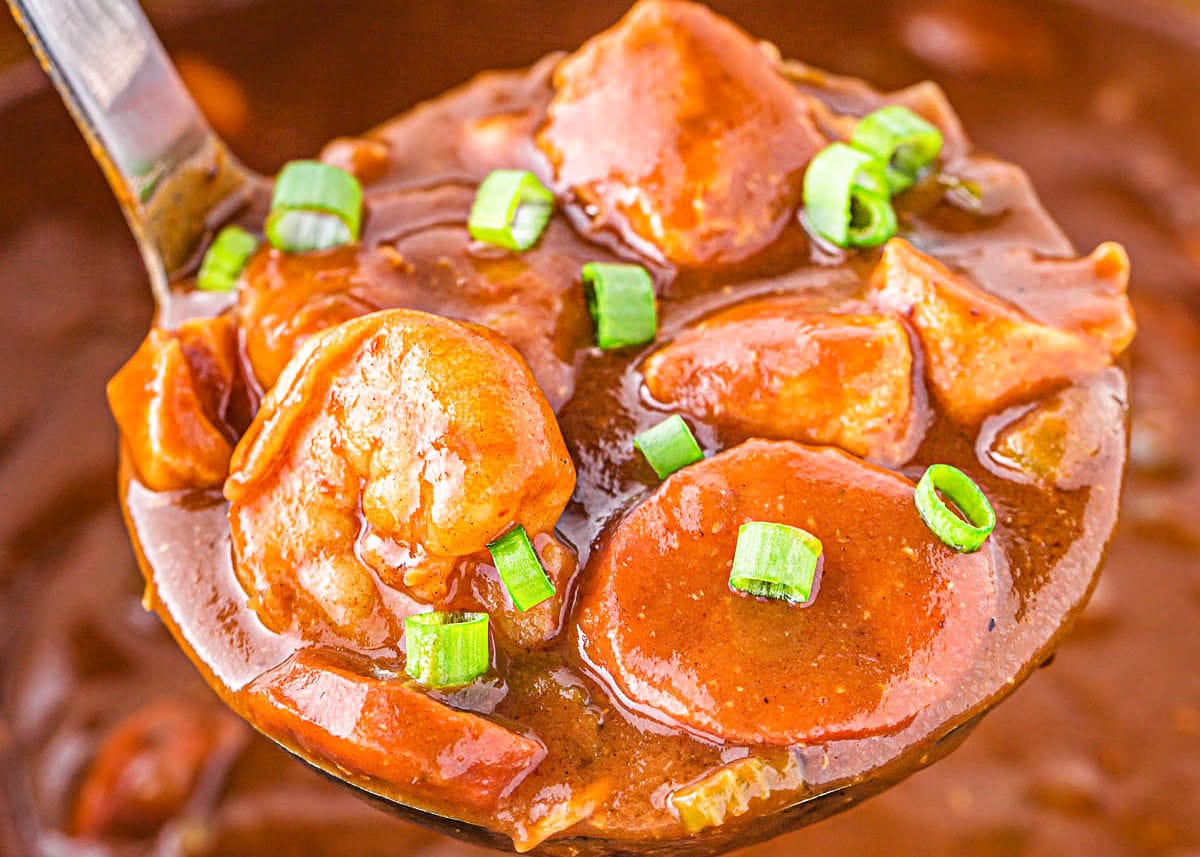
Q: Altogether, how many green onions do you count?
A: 11